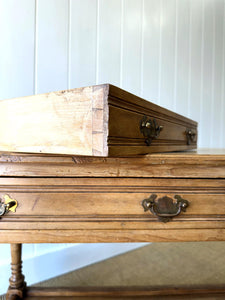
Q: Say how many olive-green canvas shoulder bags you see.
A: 0